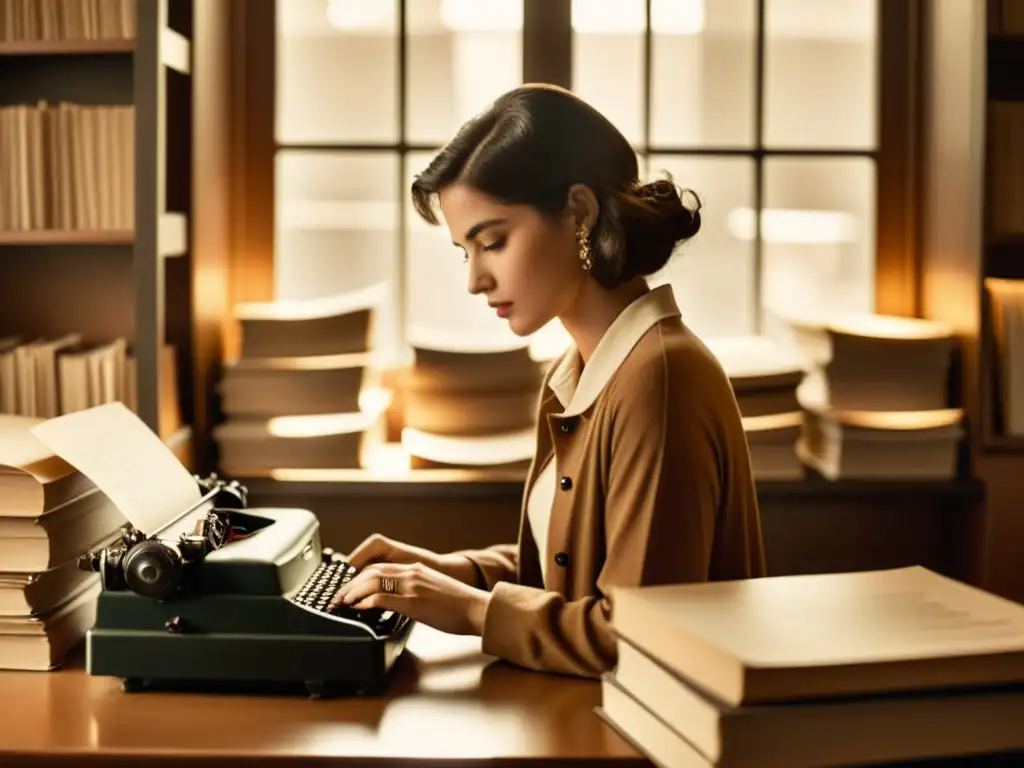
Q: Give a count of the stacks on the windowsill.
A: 4